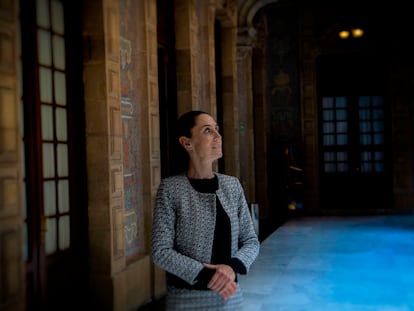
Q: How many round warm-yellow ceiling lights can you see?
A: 2